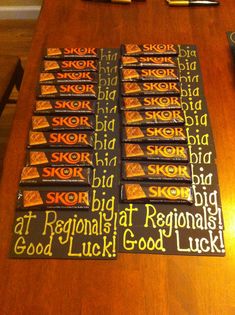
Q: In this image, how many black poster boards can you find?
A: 2